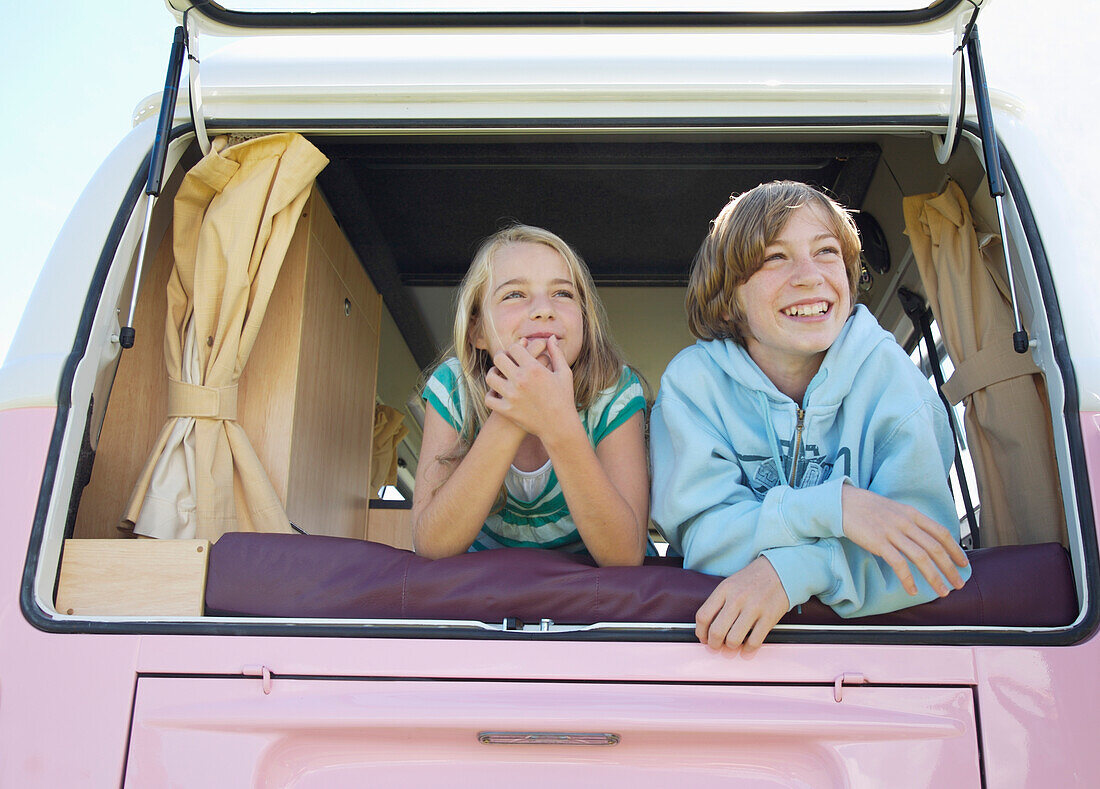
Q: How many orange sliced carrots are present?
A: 0